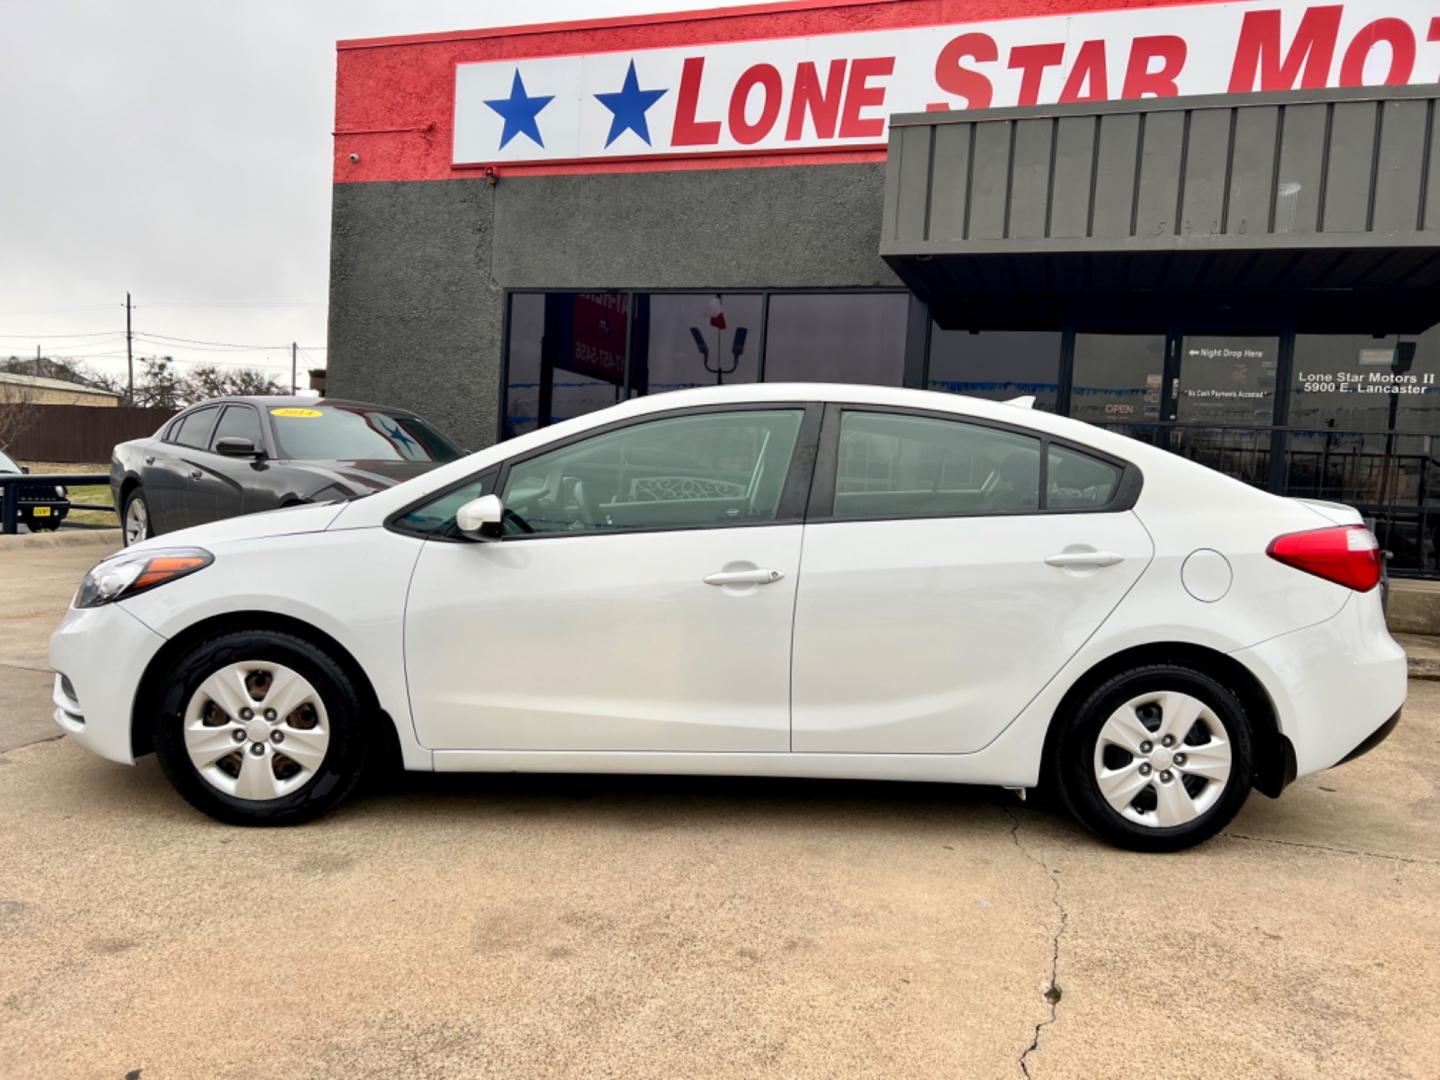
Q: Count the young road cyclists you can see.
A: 0